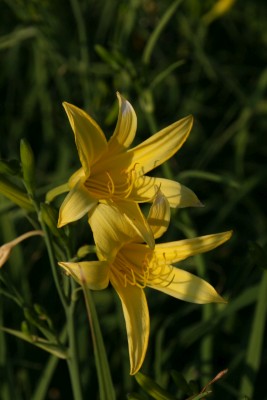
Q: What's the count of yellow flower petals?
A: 12